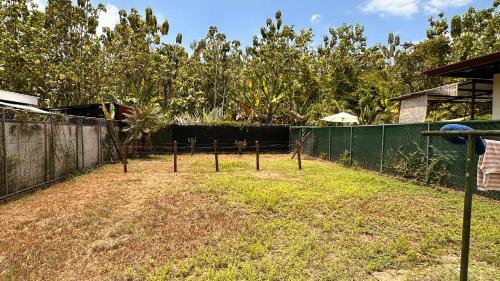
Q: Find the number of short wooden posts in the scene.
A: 5